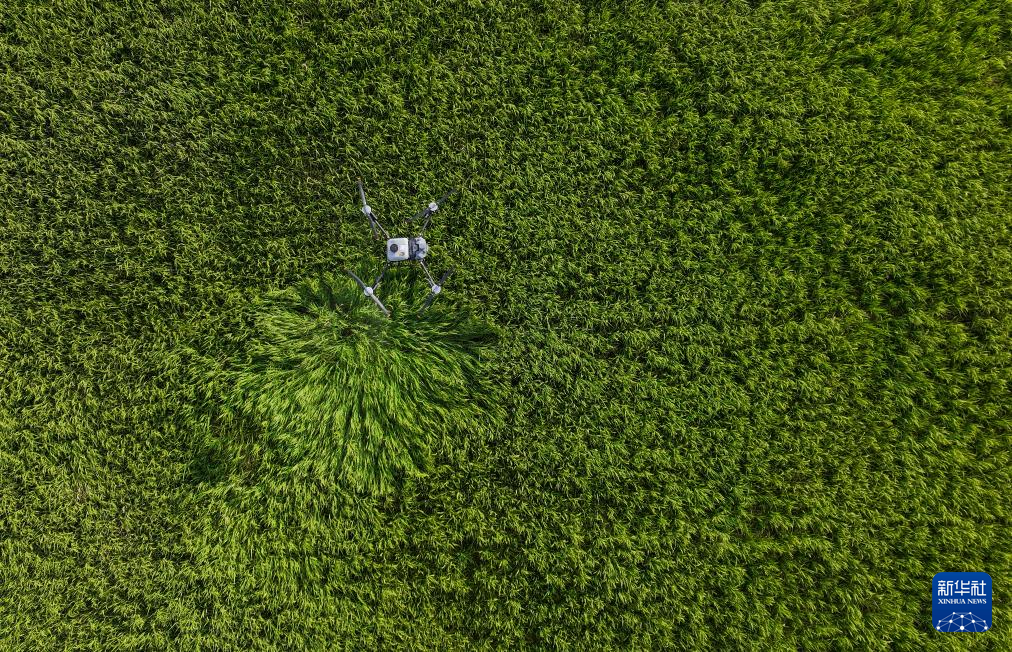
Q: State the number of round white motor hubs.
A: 4